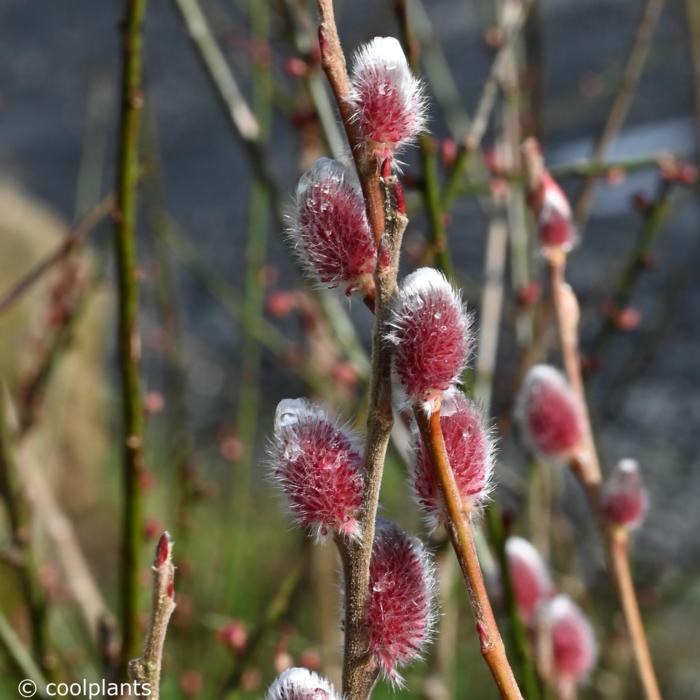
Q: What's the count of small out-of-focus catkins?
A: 5